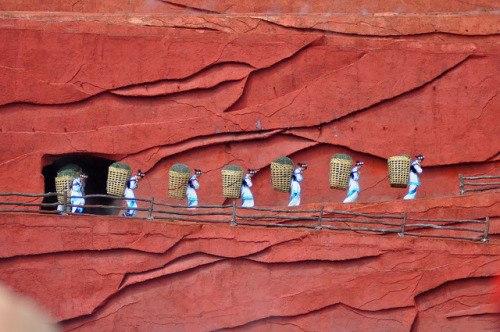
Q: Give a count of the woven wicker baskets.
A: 7